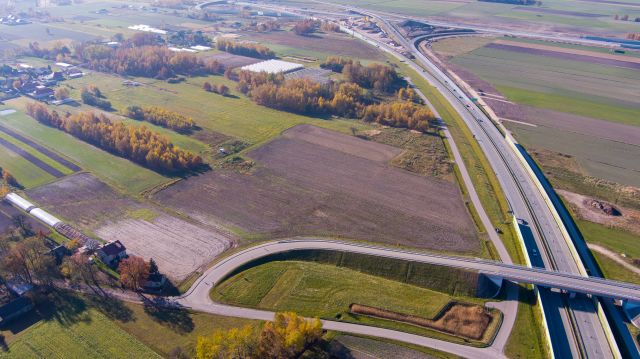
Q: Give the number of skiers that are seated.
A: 0